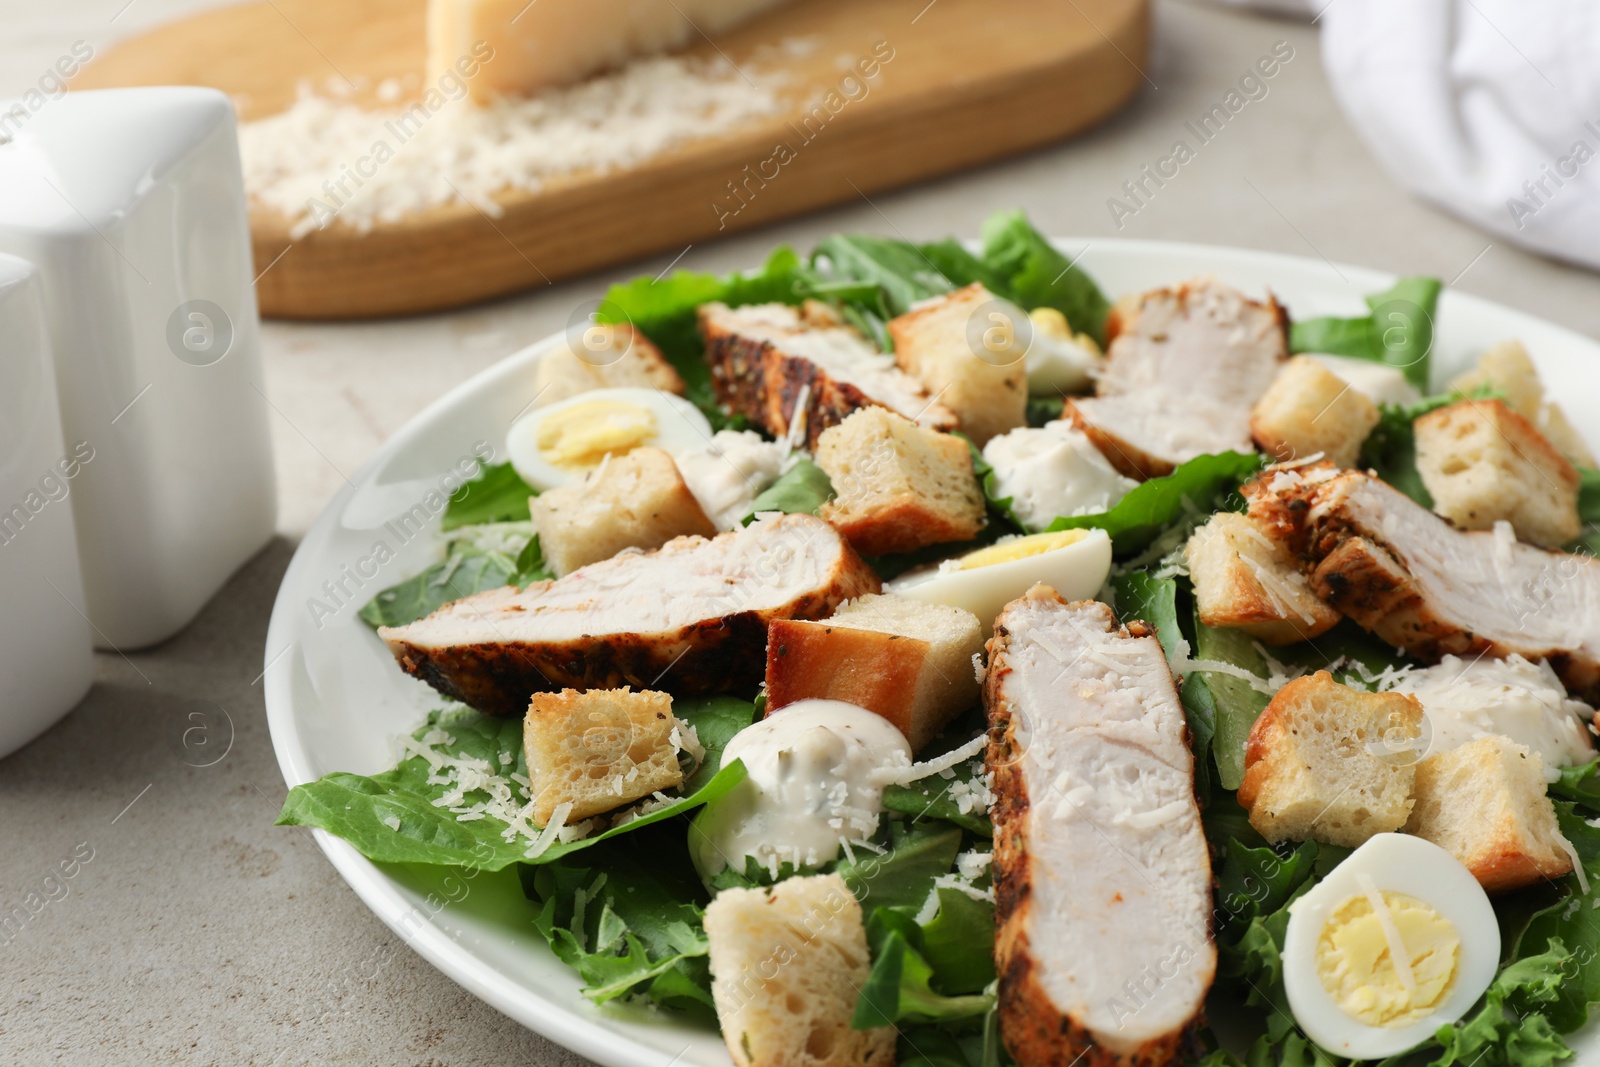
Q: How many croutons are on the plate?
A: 14